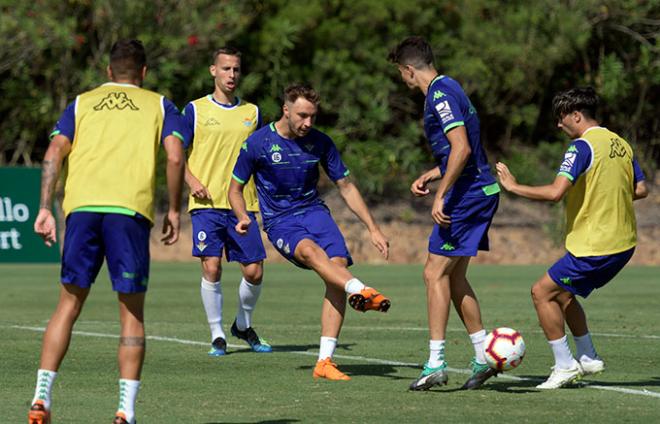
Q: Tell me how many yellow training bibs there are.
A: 3